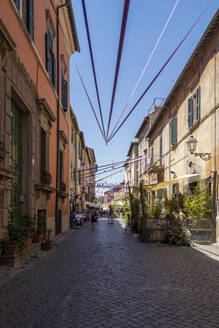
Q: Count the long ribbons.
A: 5